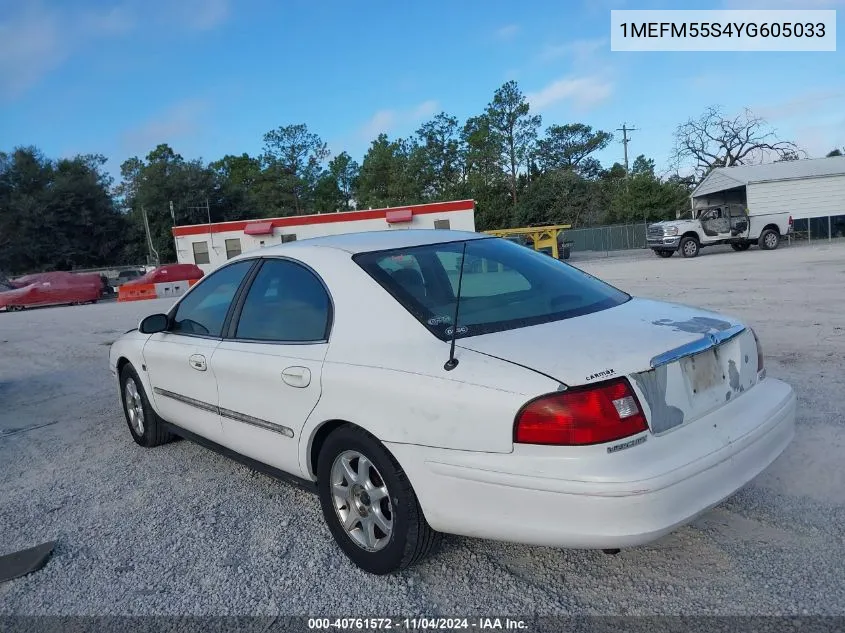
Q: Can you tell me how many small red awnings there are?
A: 2